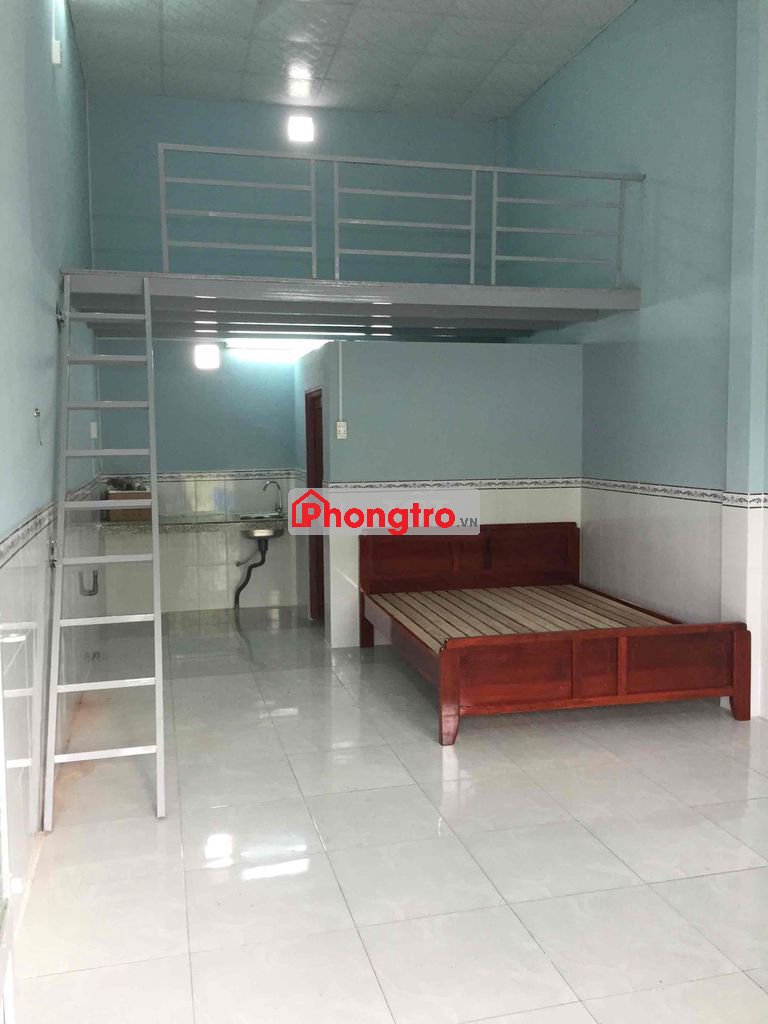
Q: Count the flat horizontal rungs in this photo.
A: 9